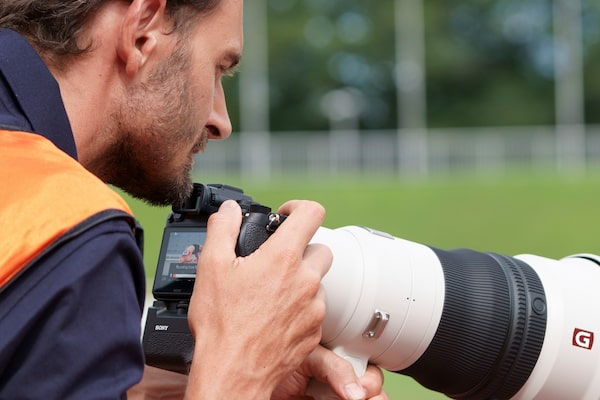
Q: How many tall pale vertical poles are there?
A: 3